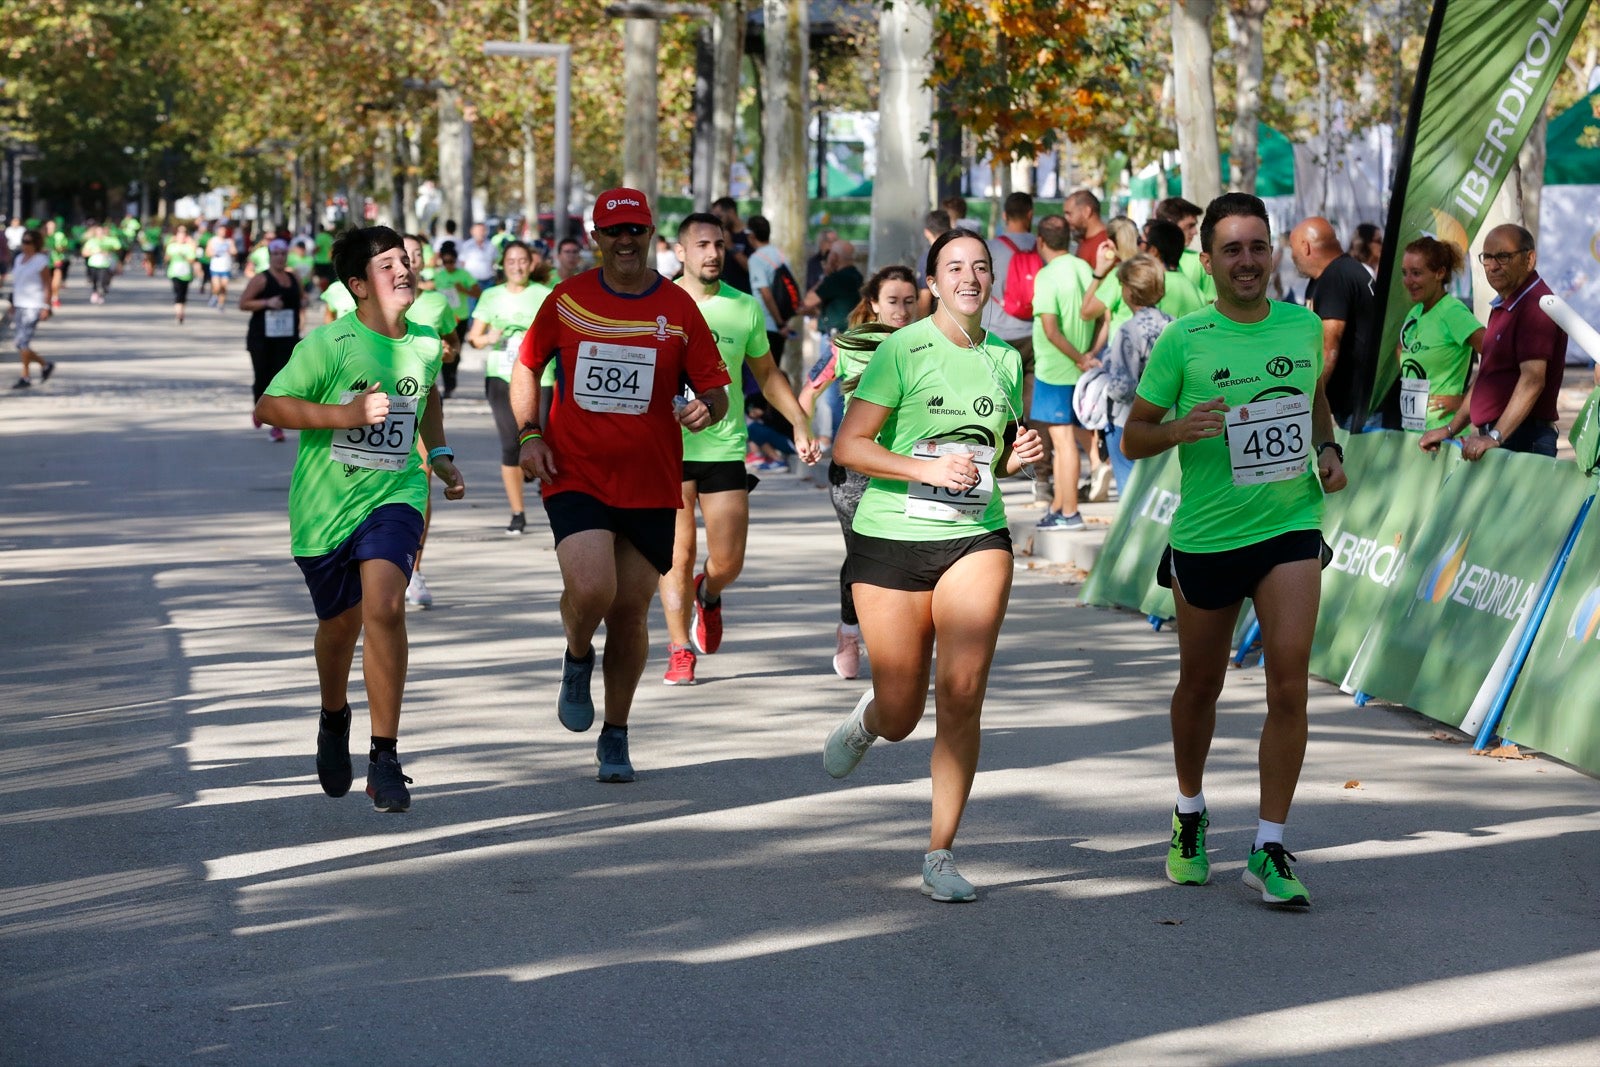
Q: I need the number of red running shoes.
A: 2